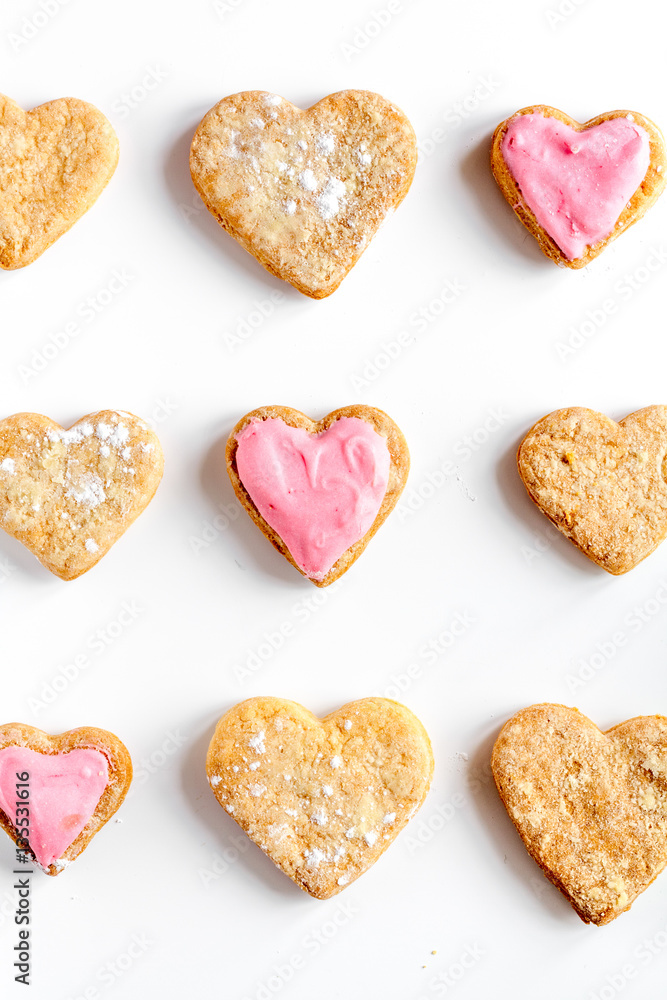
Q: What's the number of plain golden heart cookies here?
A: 3